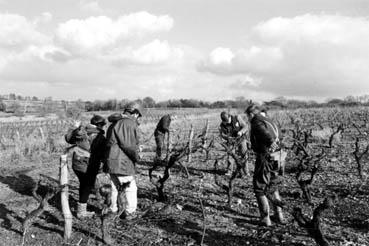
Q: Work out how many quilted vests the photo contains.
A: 1